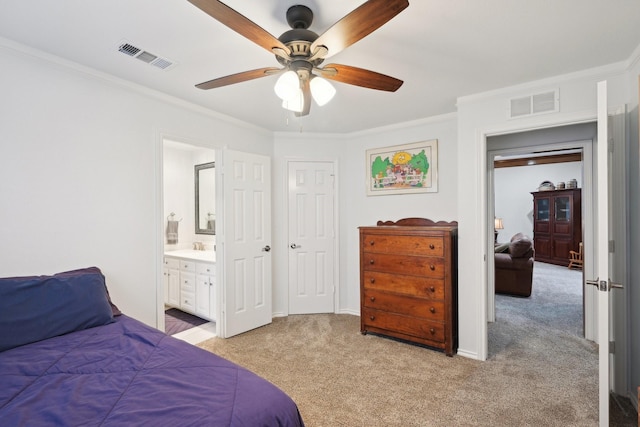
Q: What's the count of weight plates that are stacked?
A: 0